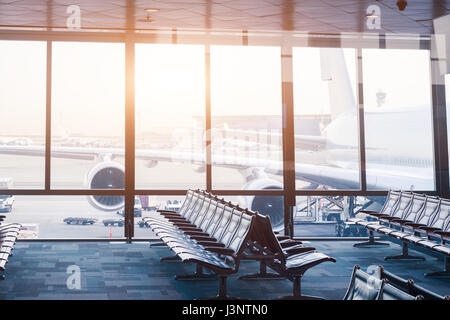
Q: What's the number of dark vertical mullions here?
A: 6